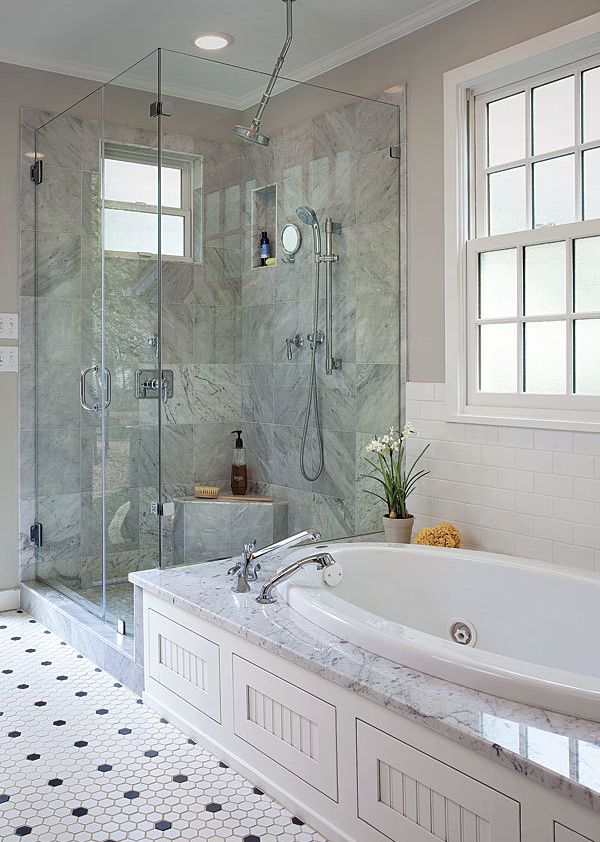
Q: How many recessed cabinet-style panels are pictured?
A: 4